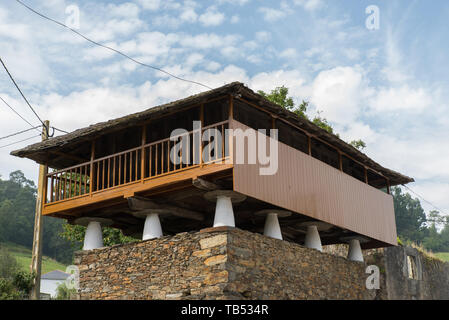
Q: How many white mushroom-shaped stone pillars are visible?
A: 6